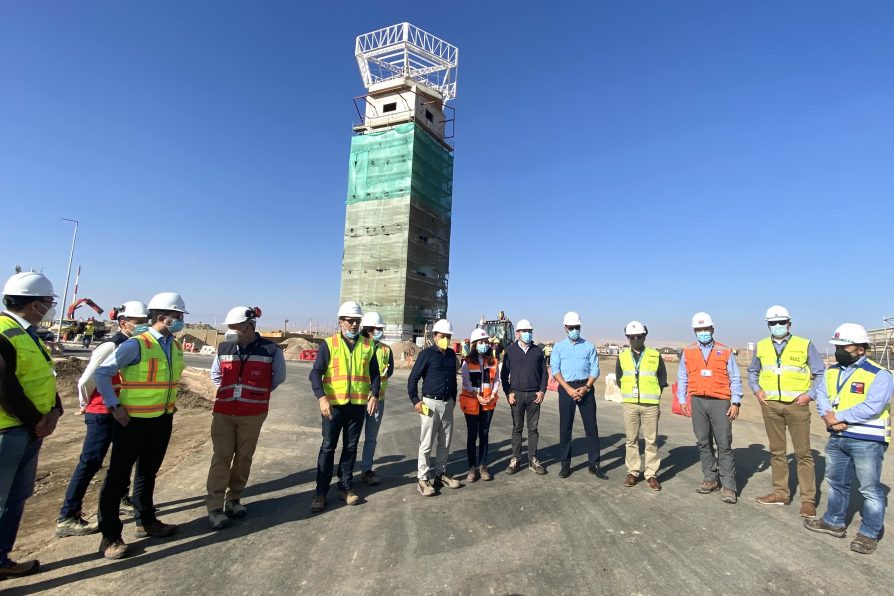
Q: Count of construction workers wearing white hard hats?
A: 14